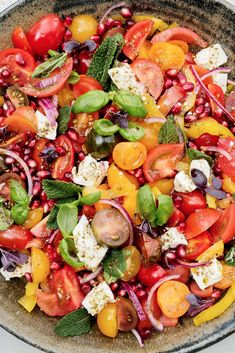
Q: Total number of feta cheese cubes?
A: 12